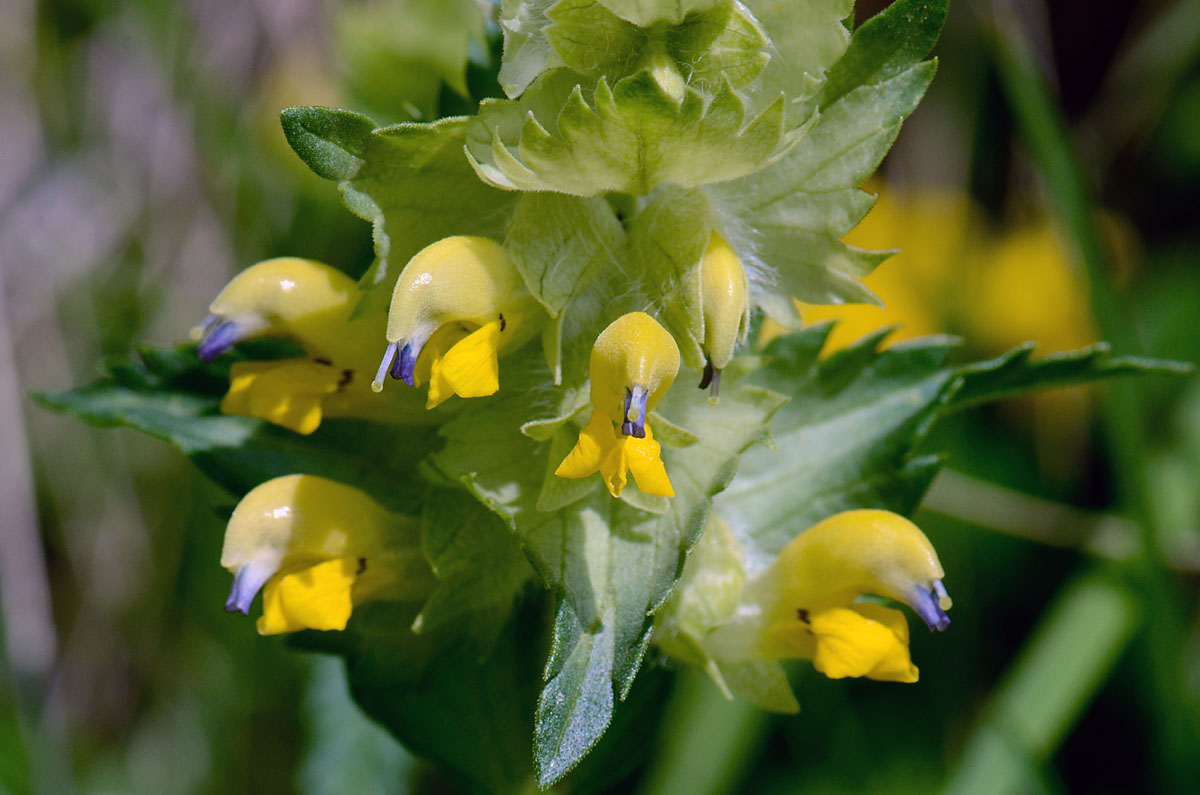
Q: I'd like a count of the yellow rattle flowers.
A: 6